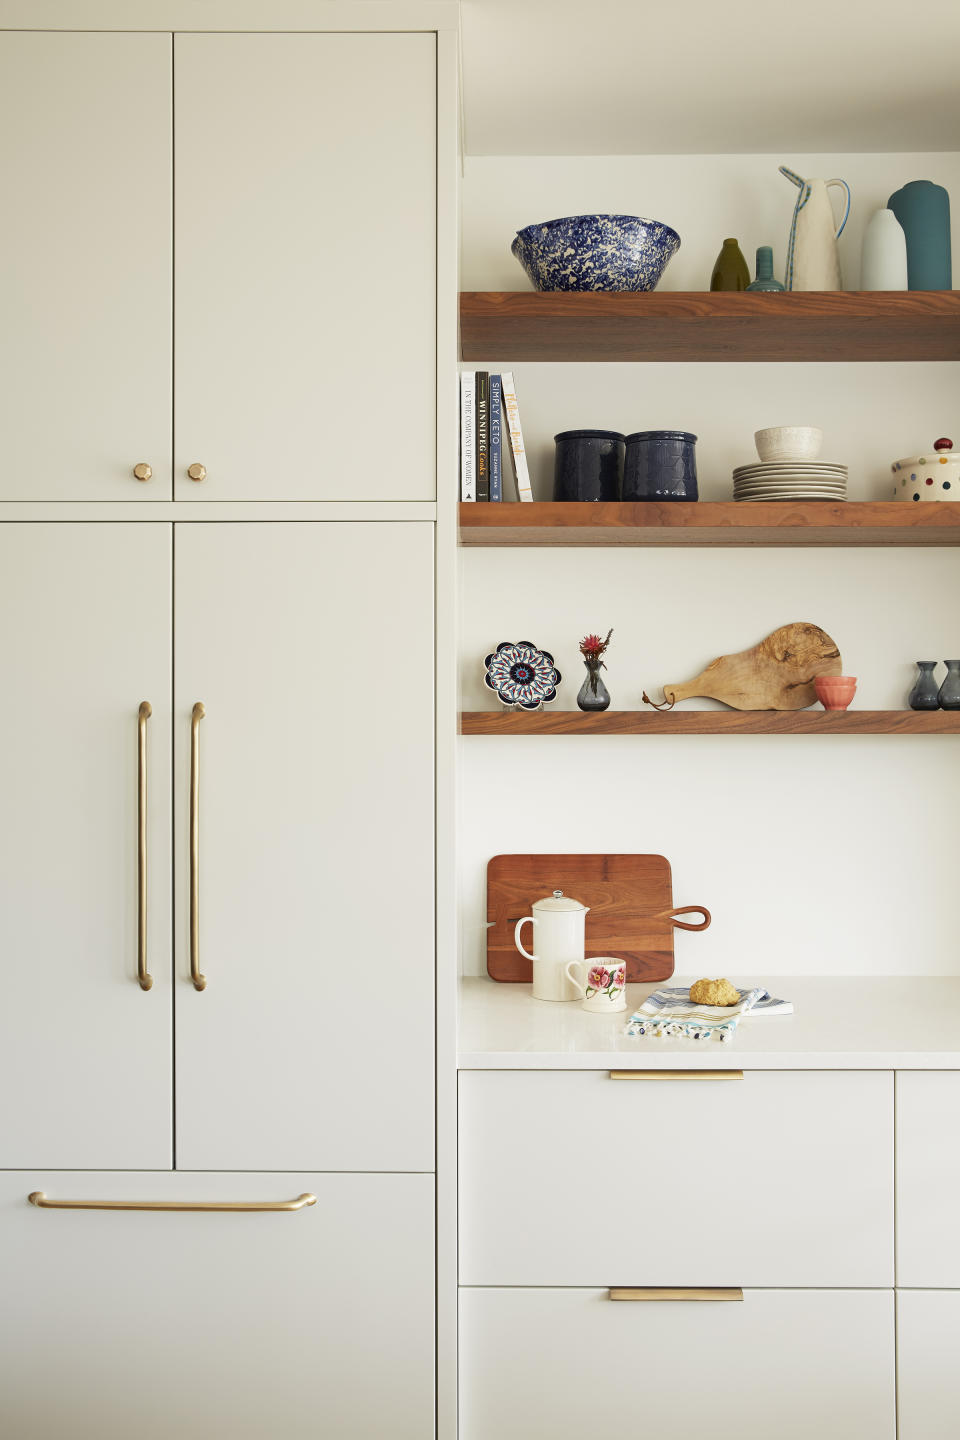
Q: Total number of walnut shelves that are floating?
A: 3